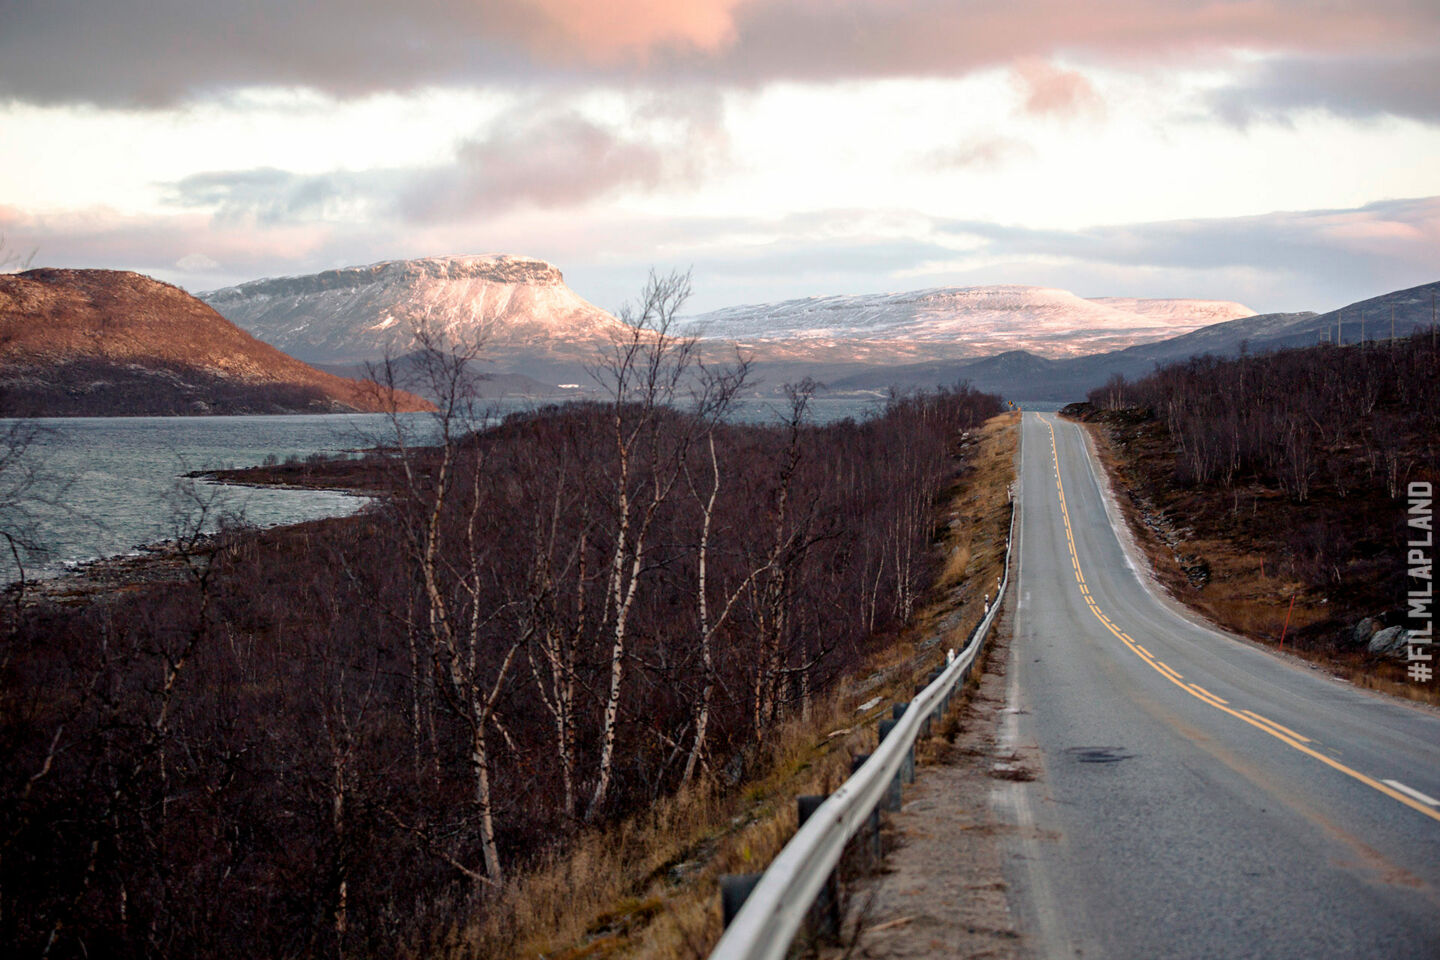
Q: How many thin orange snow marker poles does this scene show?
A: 3